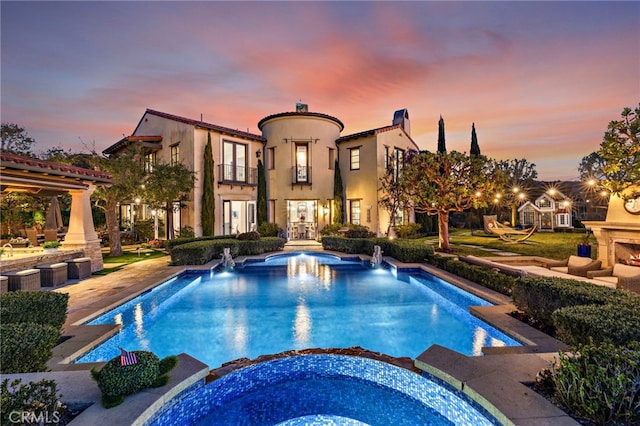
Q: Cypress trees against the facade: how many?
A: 3